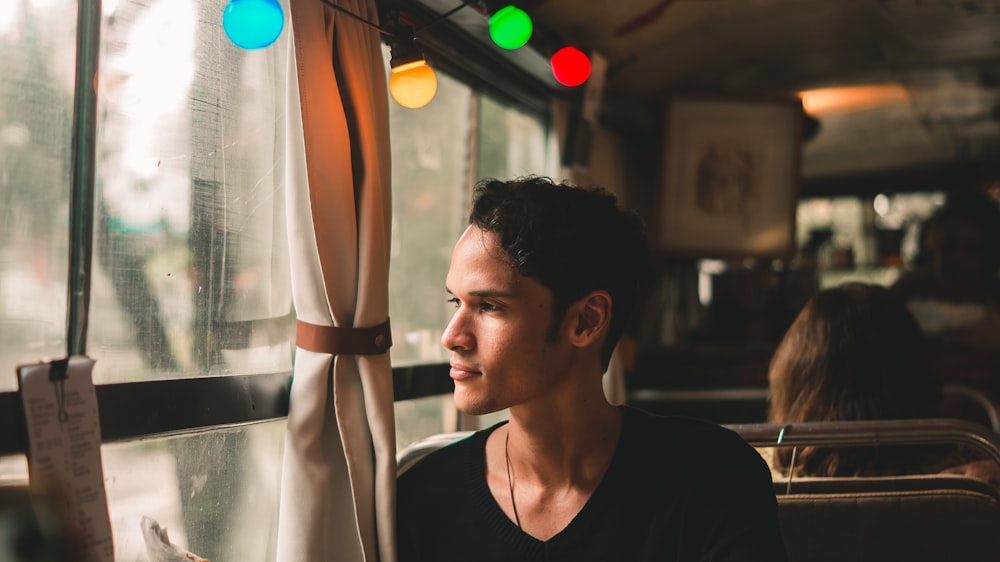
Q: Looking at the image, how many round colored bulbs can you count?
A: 4